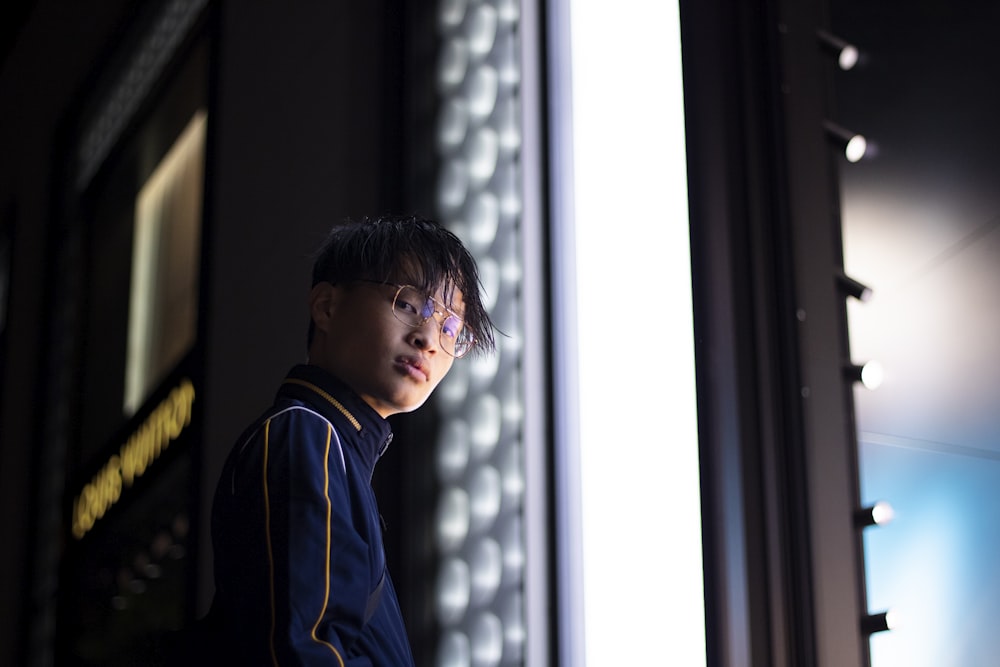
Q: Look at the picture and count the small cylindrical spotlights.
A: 6